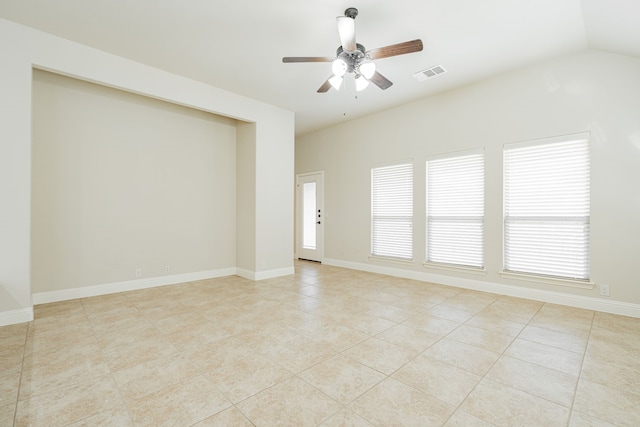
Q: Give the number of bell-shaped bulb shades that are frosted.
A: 4